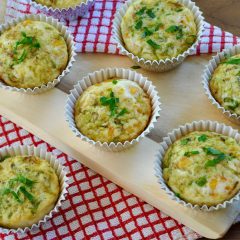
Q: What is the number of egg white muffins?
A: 7